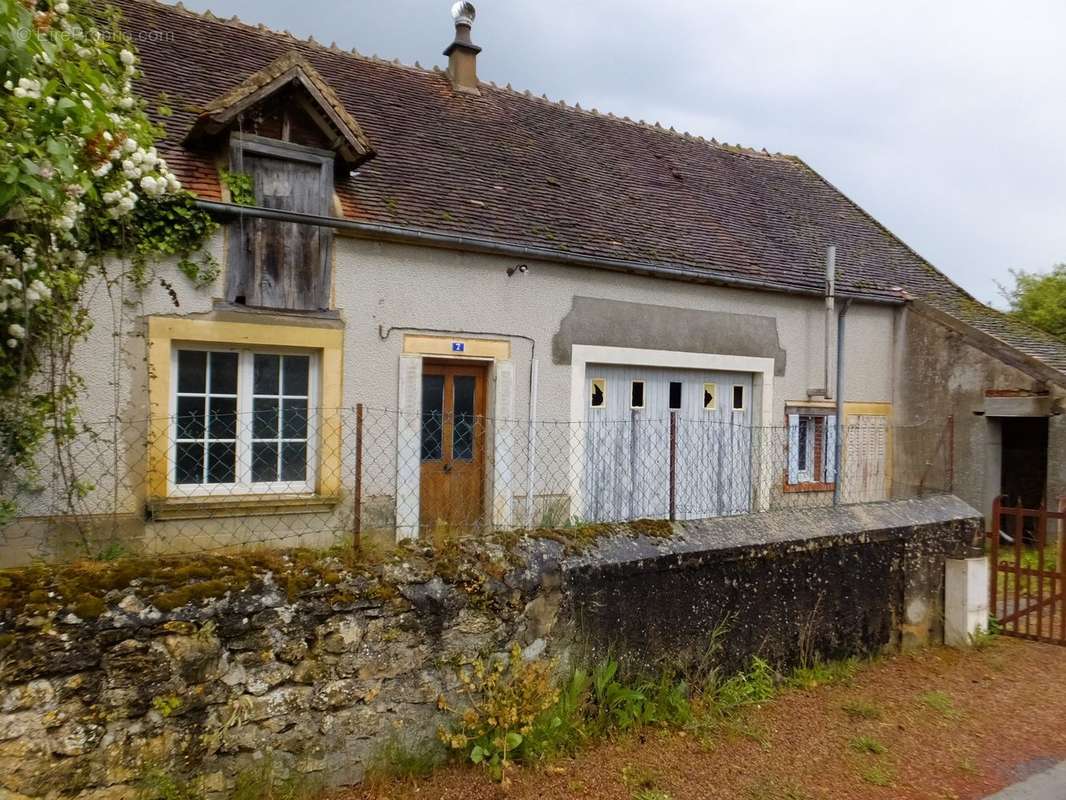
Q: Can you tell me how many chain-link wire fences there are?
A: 1